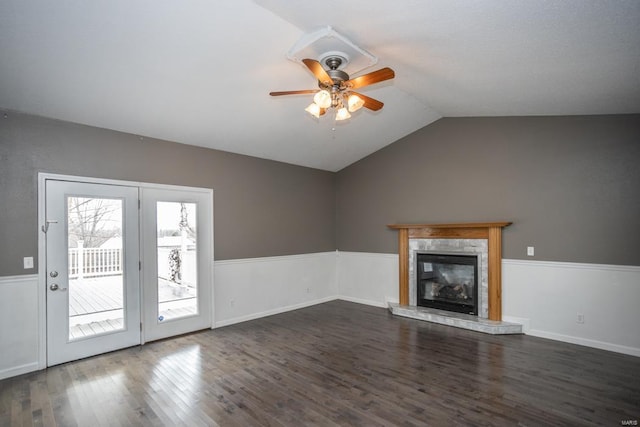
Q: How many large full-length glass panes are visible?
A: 2